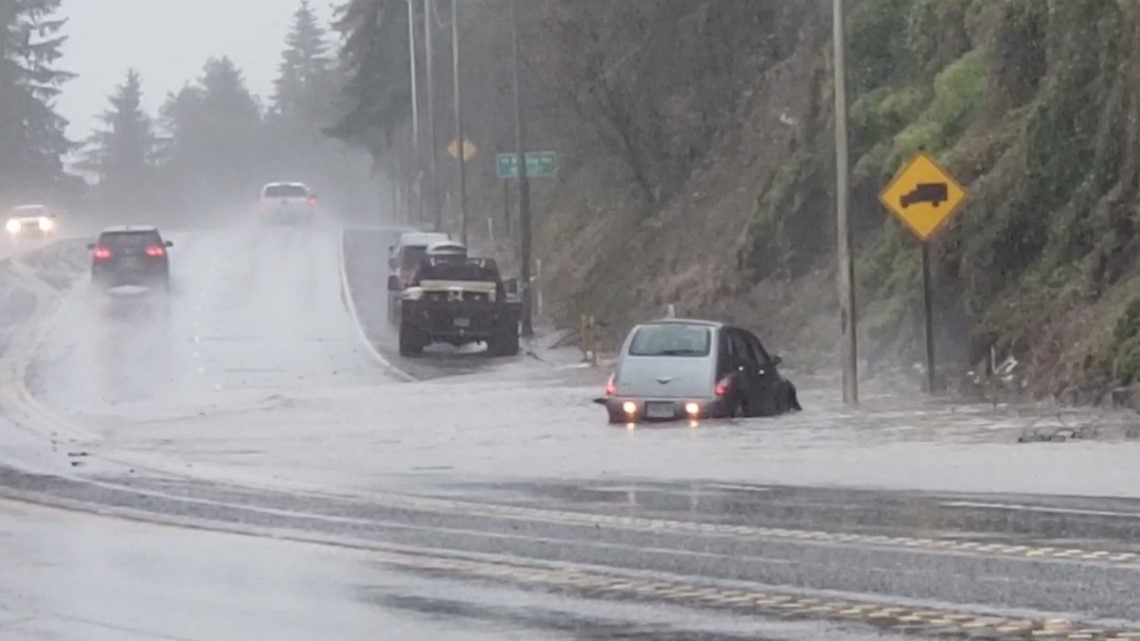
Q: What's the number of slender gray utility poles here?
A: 5